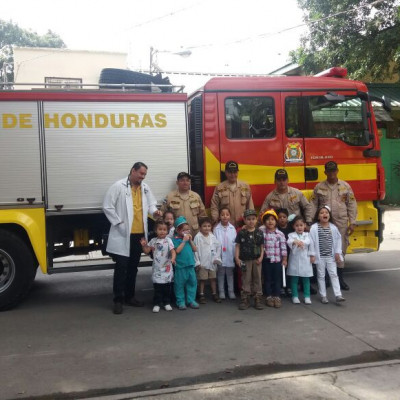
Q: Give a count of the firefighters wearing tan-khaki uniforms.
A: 4